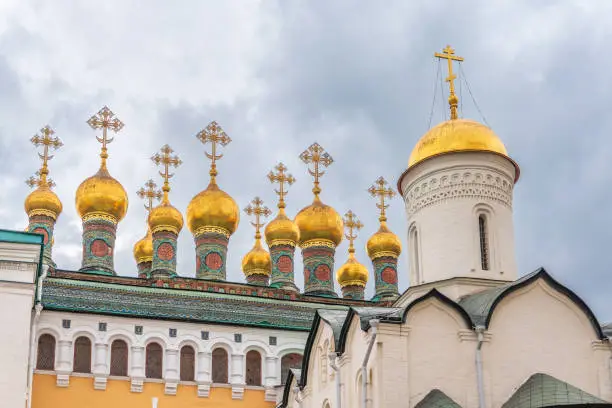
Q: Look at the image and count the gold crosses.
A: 12